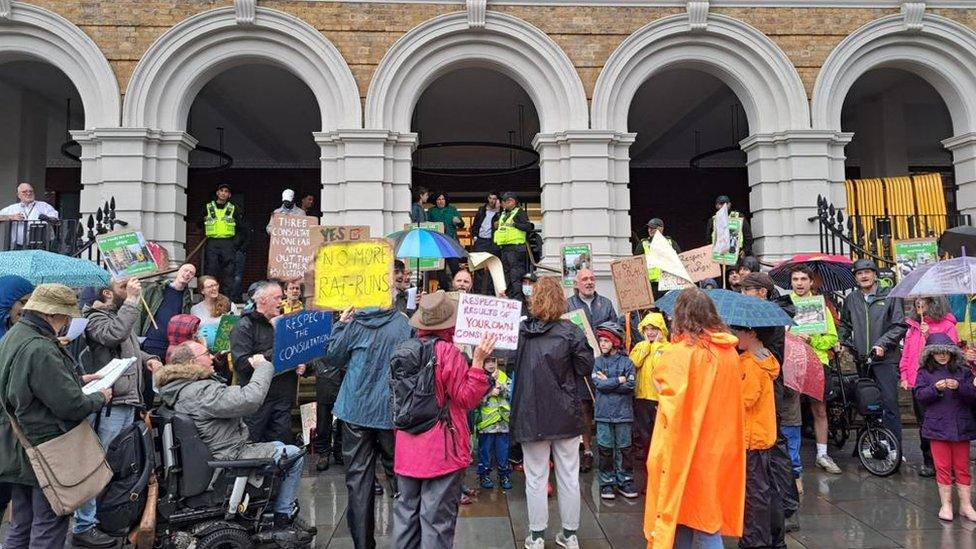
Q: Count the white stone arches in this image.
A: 5